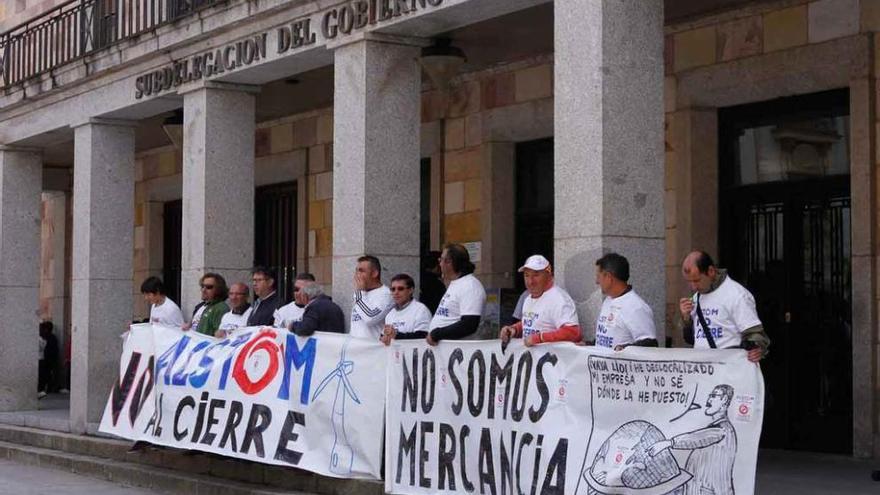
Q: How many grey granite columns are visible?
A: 5